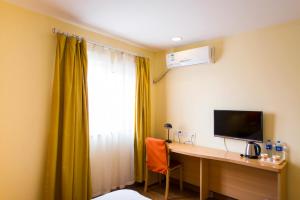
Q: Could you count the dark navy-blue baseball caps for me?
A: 0